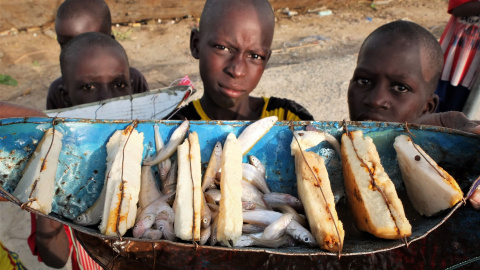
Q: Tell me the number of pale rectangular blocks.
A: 7